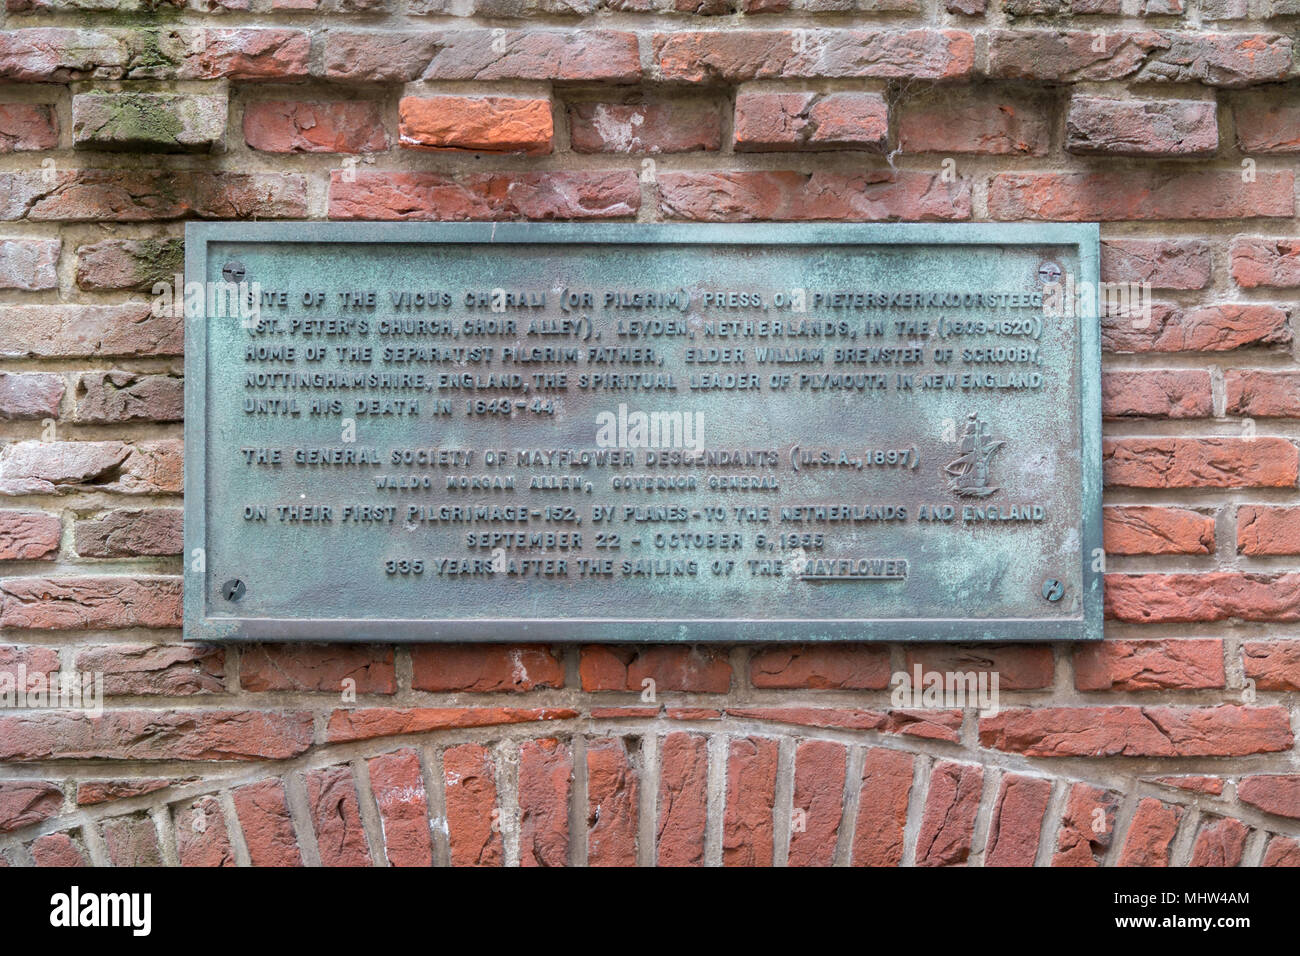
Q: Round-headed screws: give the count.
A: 4